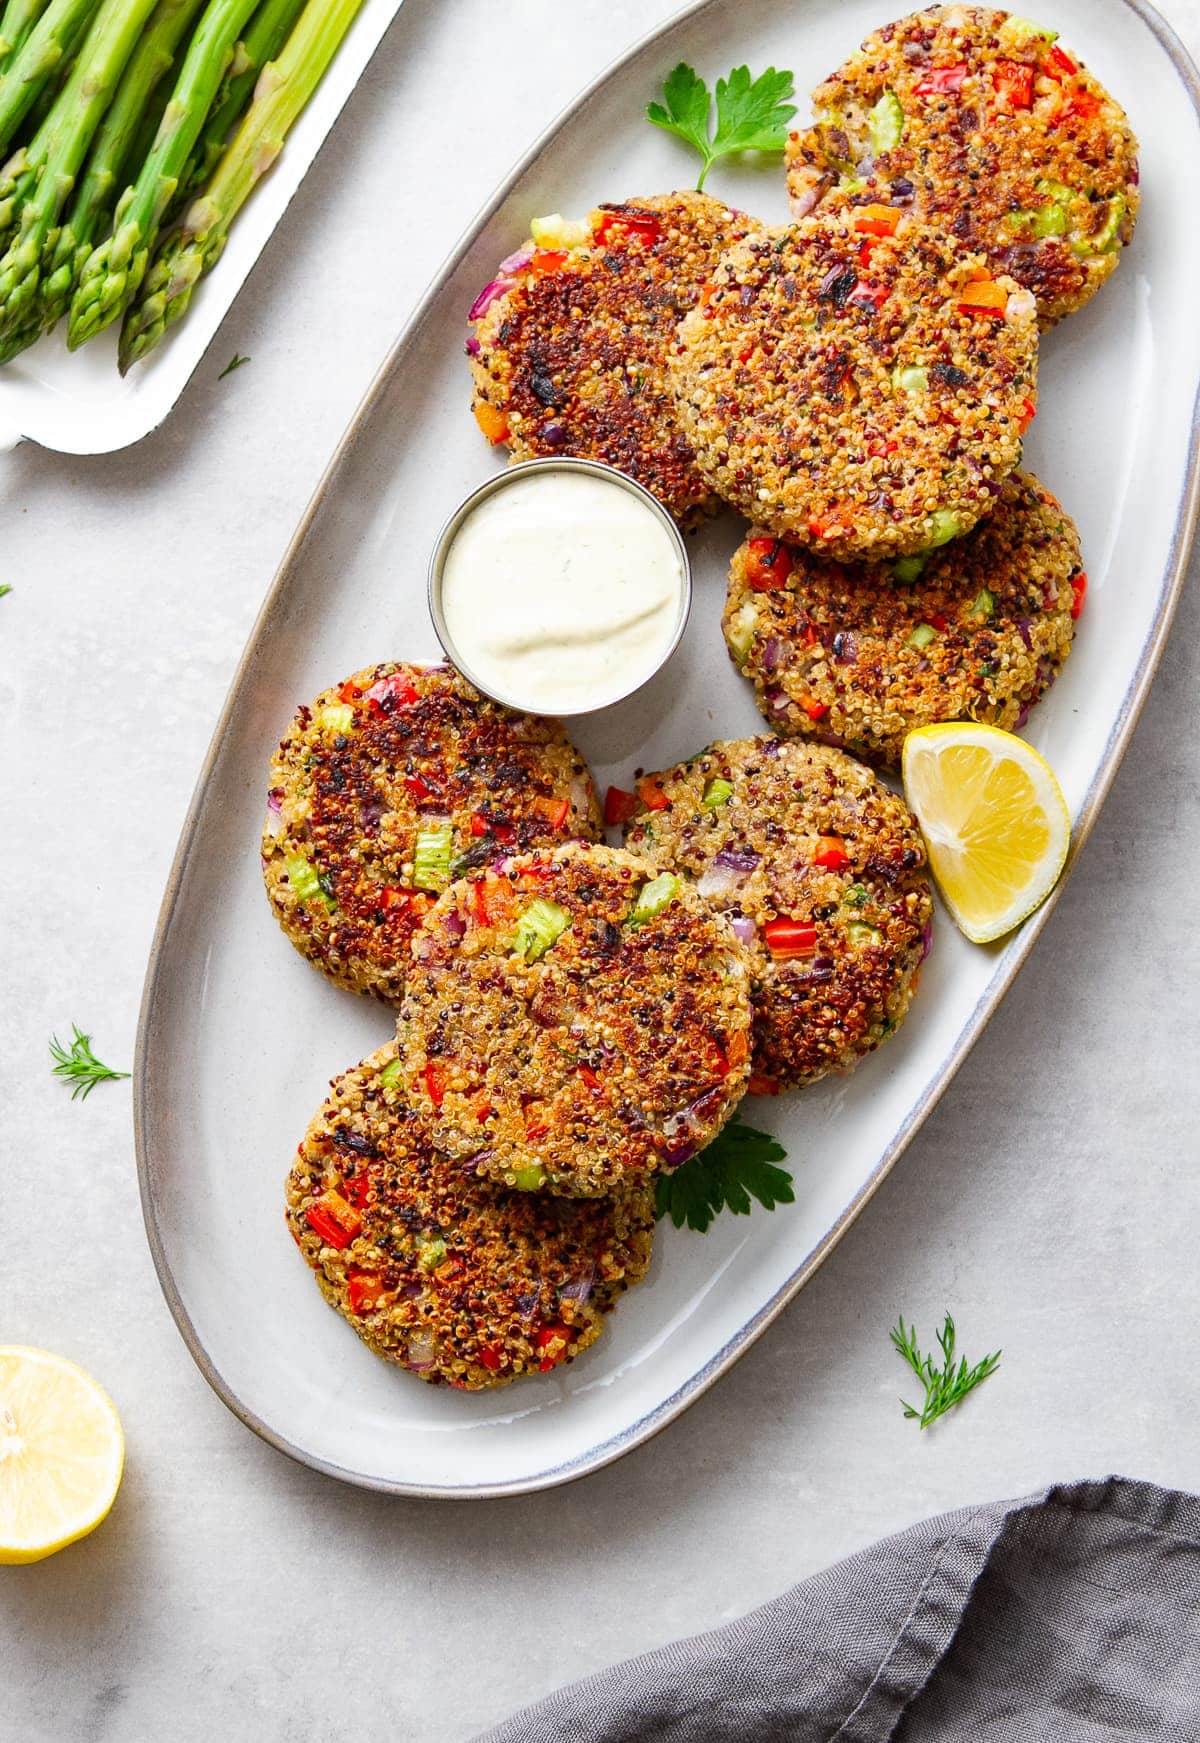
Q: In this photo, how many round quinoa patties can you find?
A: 8